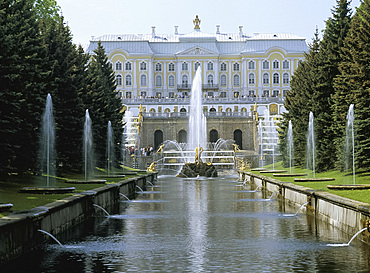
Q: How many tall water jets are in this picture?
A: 7